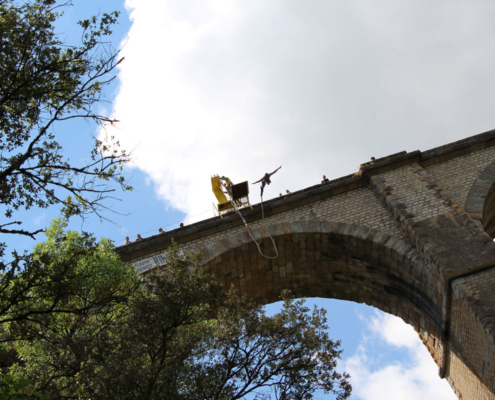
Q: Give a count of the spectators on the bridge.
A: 8